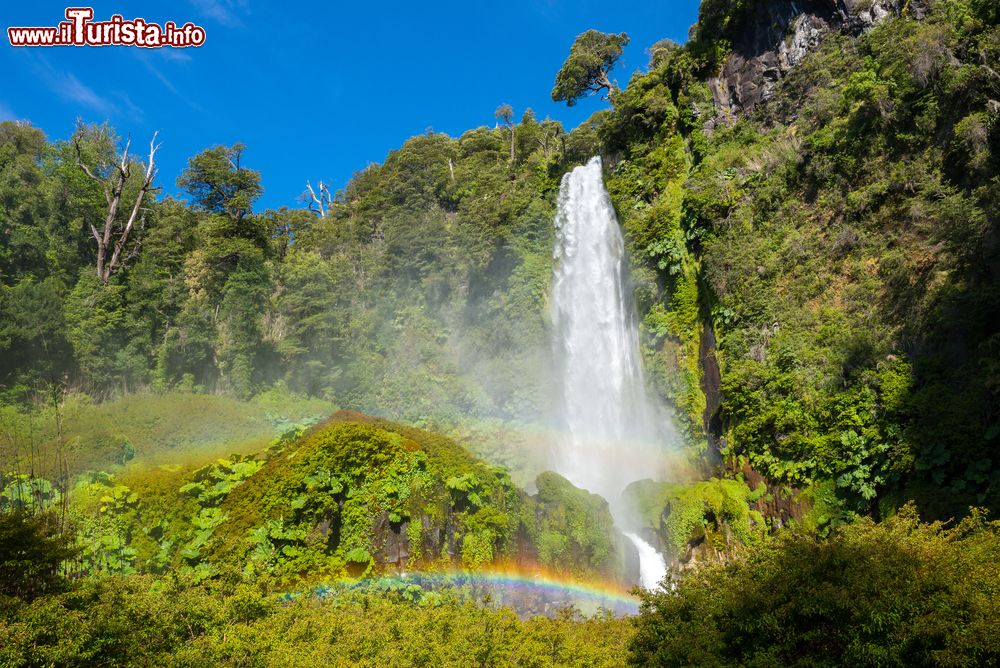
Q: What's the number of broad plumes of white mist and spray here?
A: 1